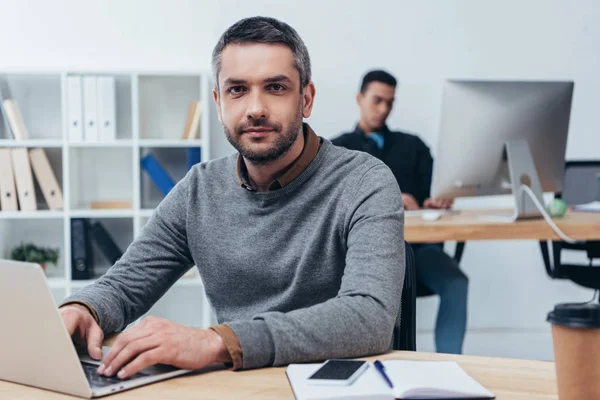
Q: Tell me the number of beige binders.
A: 3